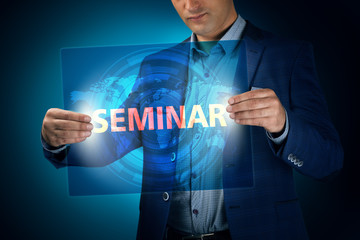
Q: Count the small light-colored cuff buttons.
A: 4